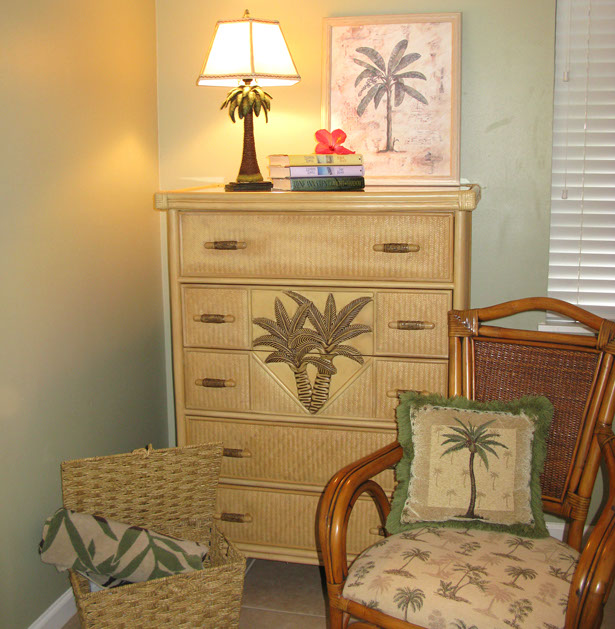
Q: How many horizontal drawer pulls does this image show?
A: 9